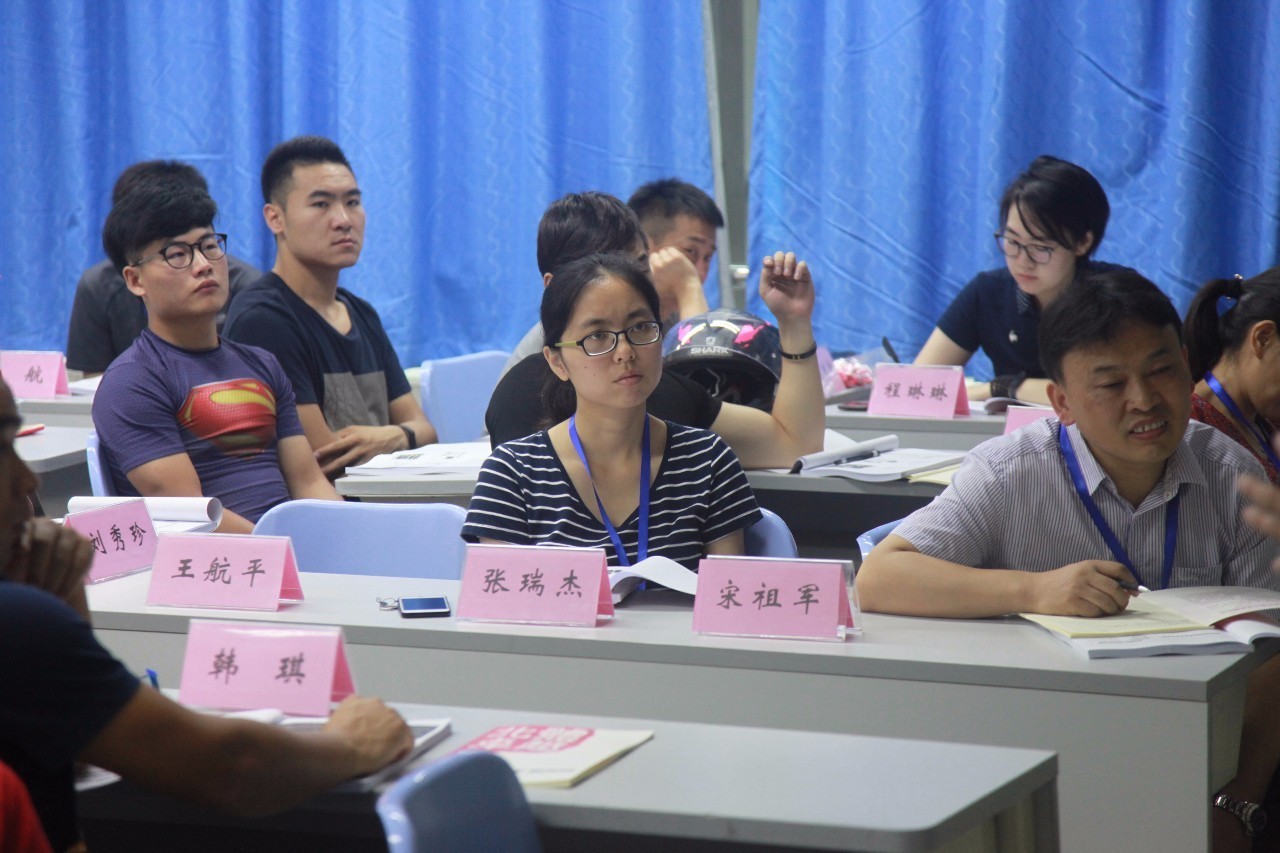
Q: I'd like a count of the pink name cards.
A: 8